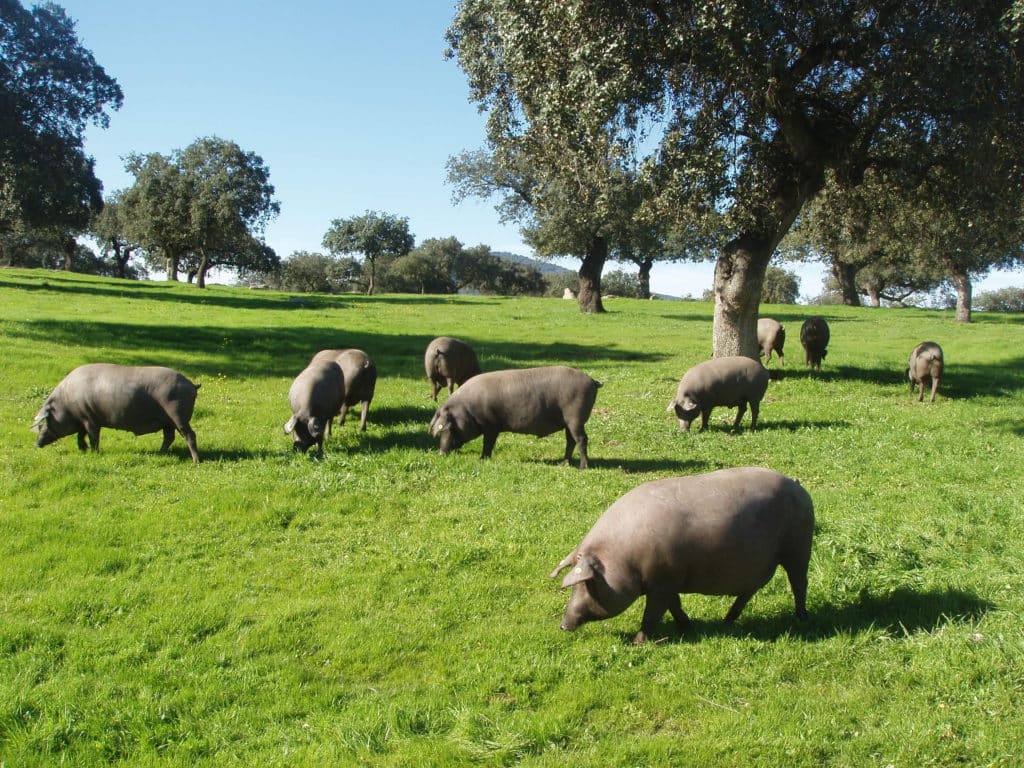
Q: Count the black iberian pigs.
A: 10